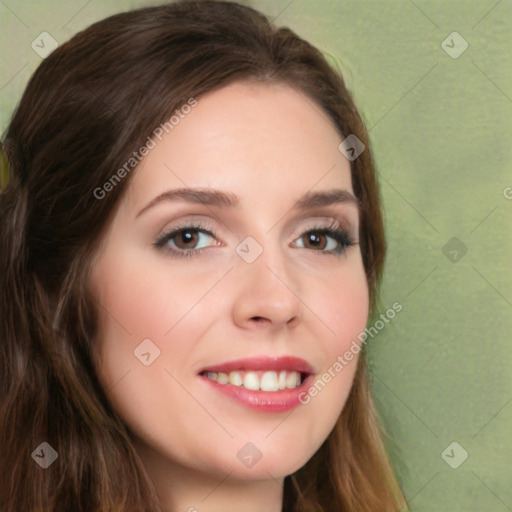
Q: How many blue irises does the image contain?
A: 0